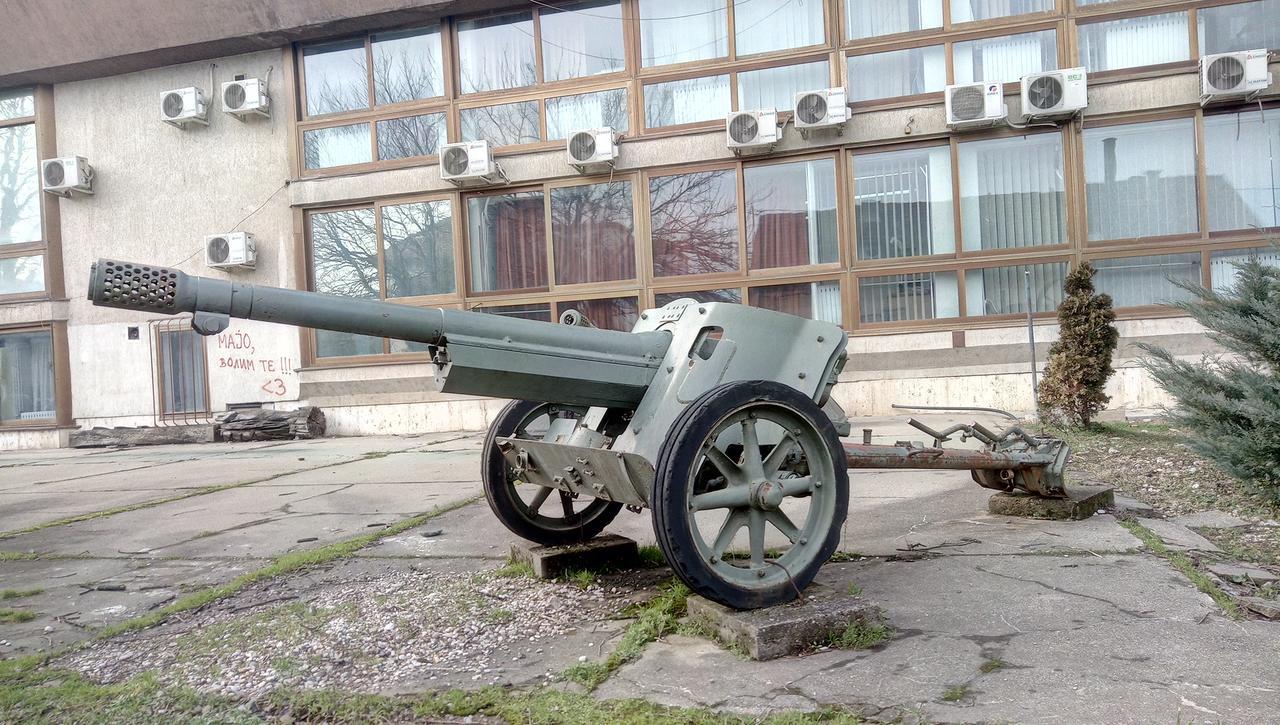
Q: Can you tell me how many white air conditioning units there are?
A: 11